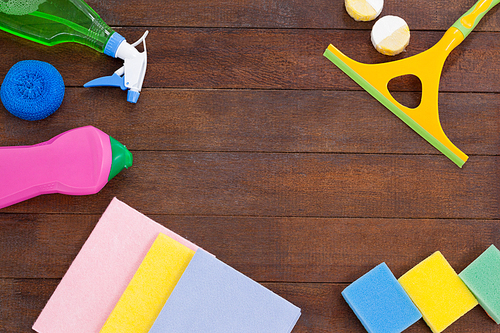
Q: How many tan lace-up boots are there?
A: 0